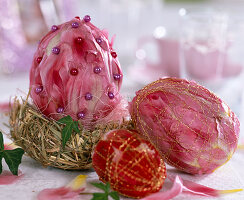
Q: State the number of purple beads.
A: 12